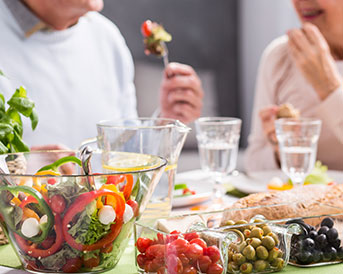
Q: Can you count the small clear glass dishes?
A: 3